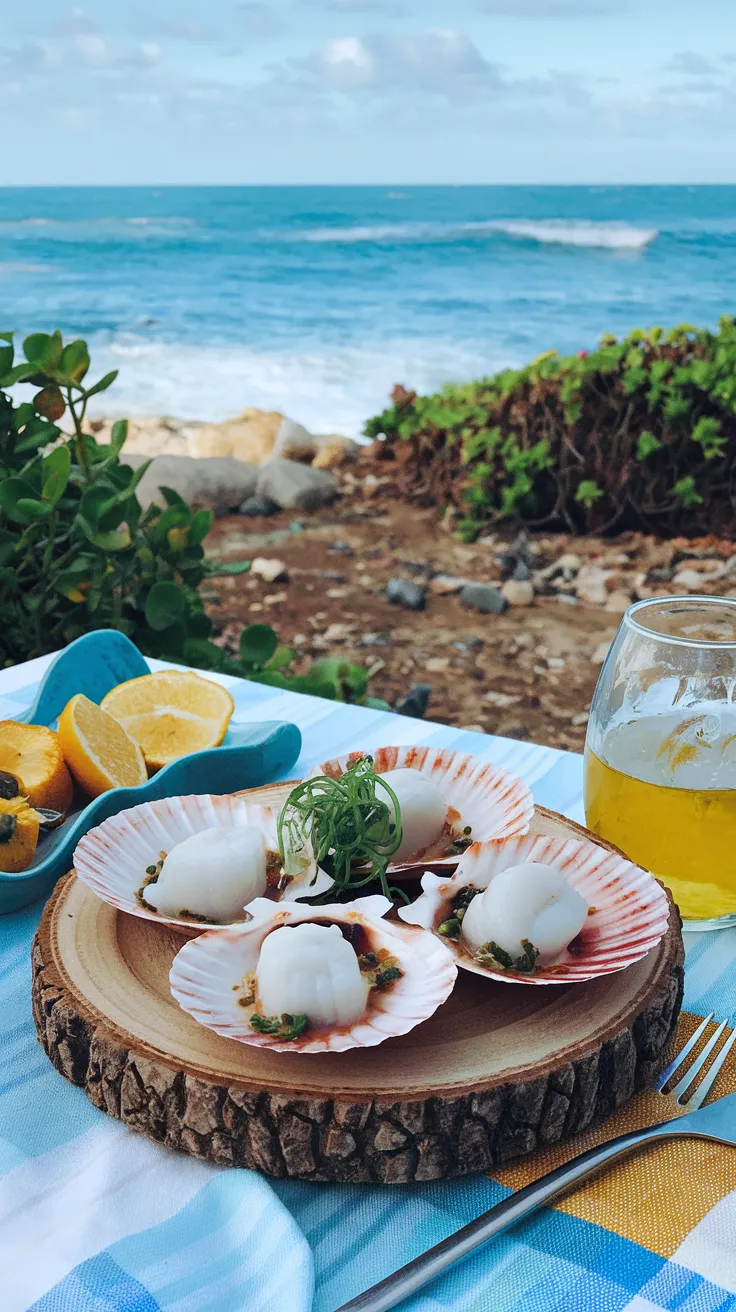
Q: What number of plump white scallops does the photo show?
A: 4